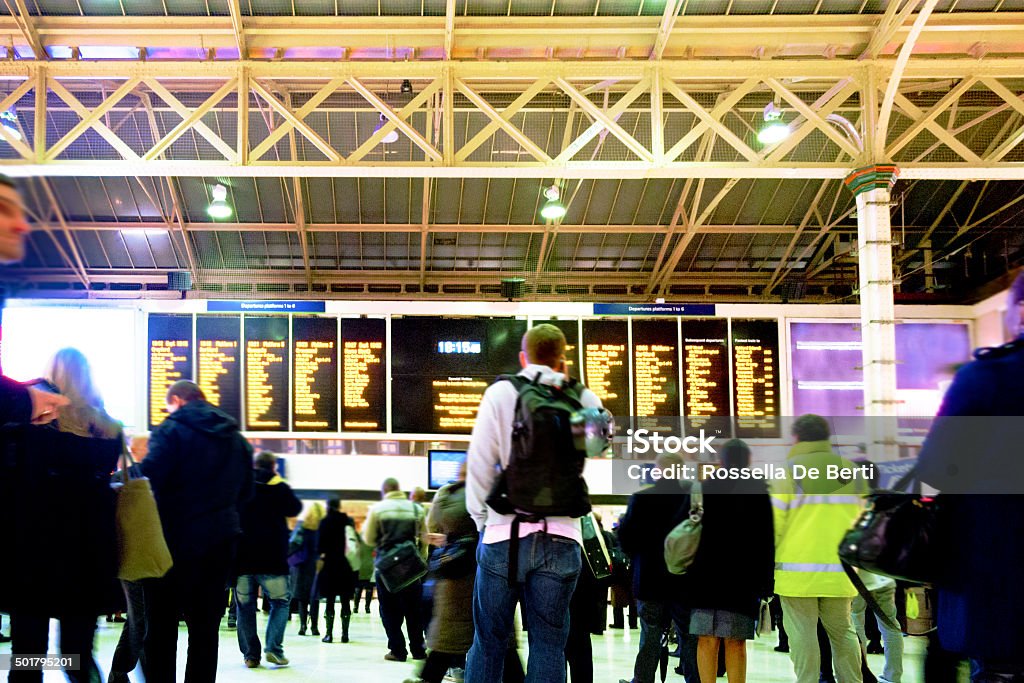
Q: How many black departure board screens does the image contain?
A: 11